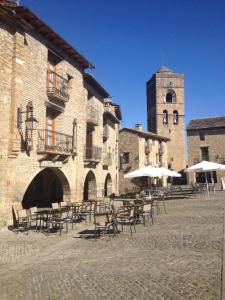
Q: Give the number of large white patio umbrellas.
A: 3